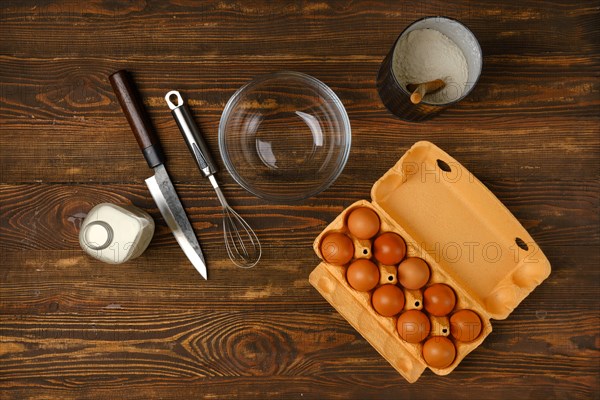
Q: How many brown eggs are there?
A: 10